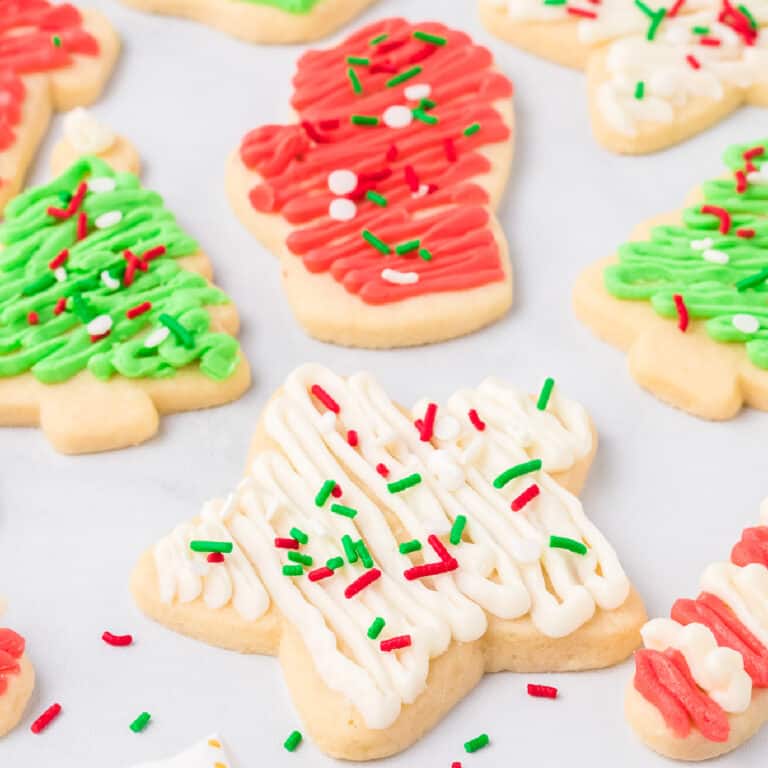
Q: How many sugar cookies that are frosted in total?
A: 9